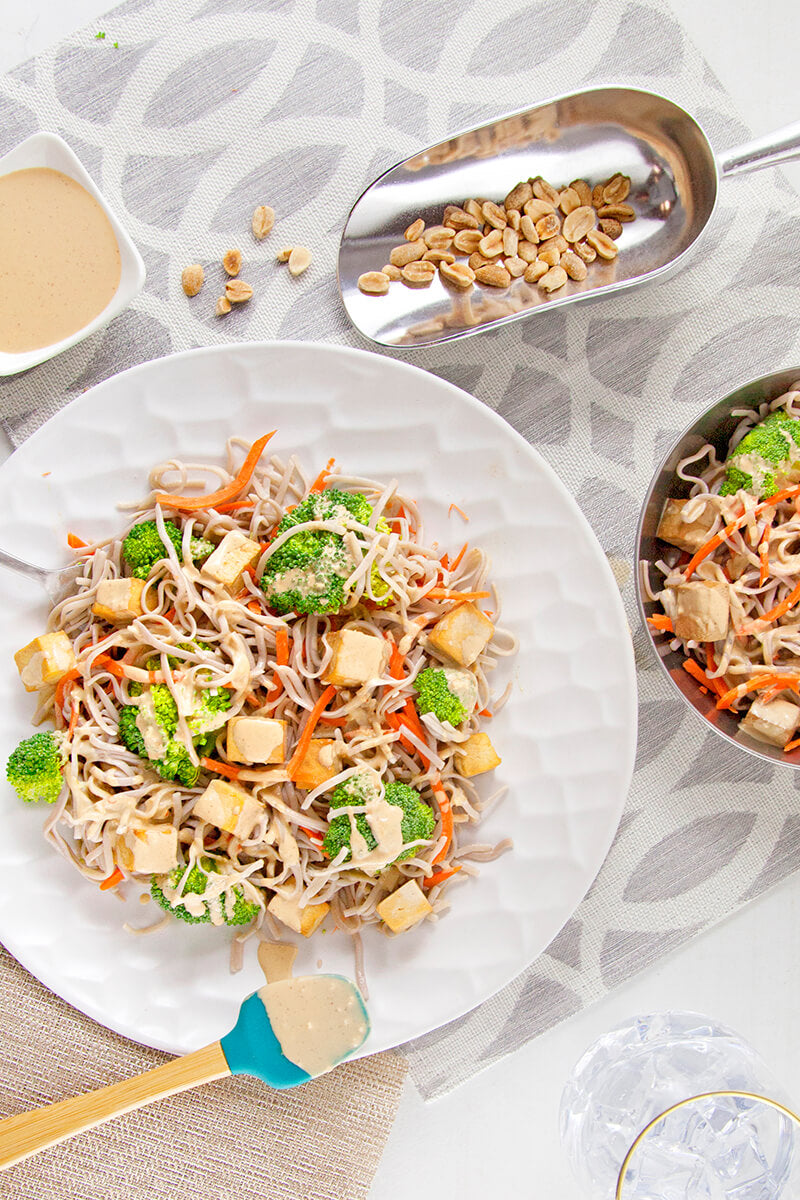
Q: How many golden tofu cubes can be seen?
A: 15